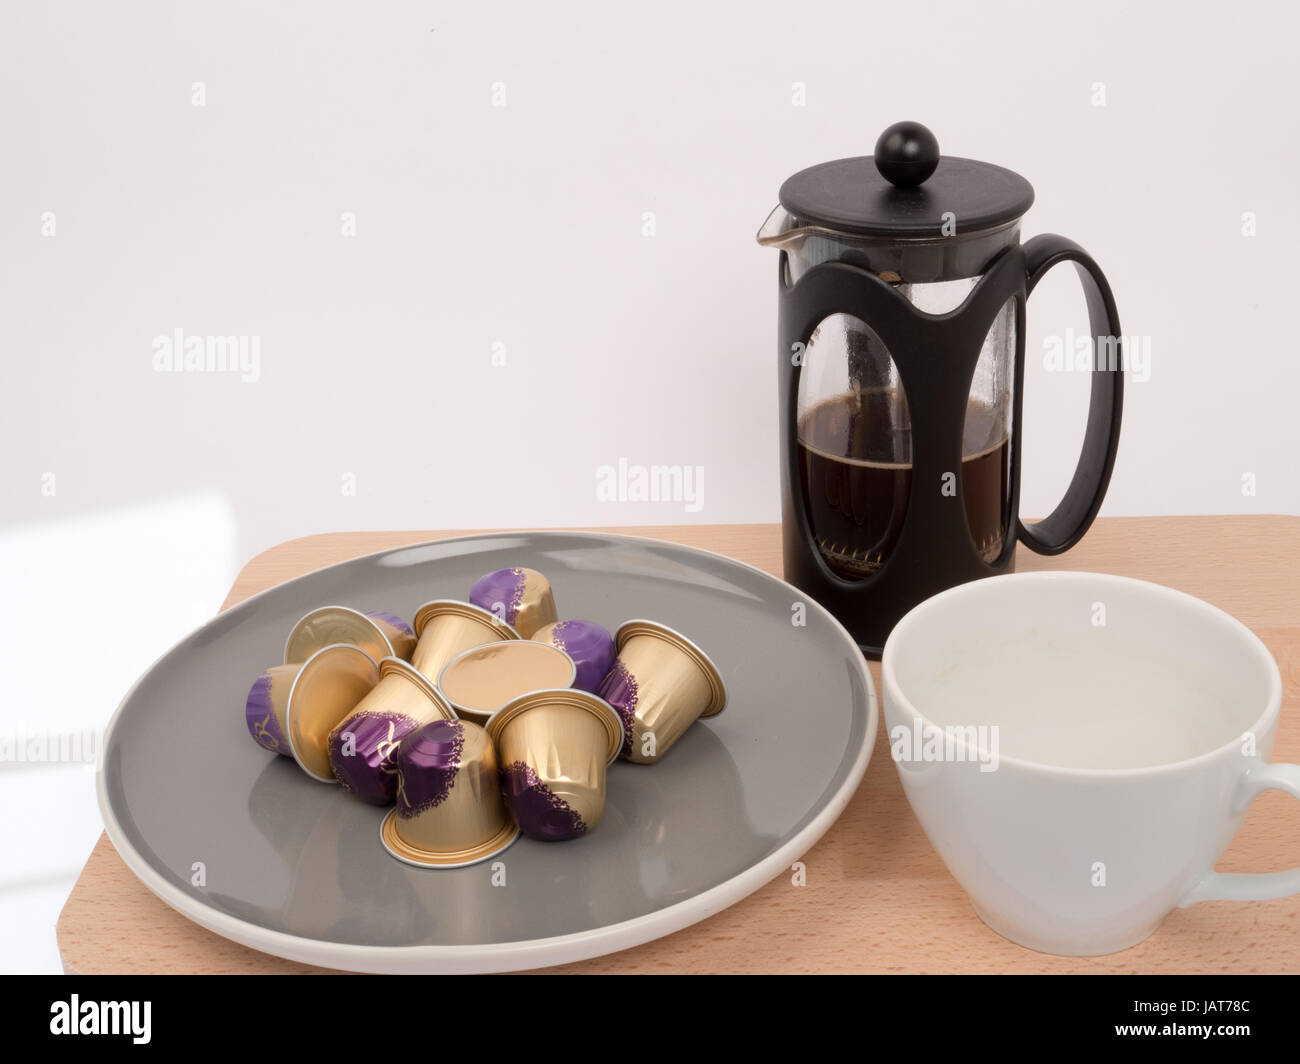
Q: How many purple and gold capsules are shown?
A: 10